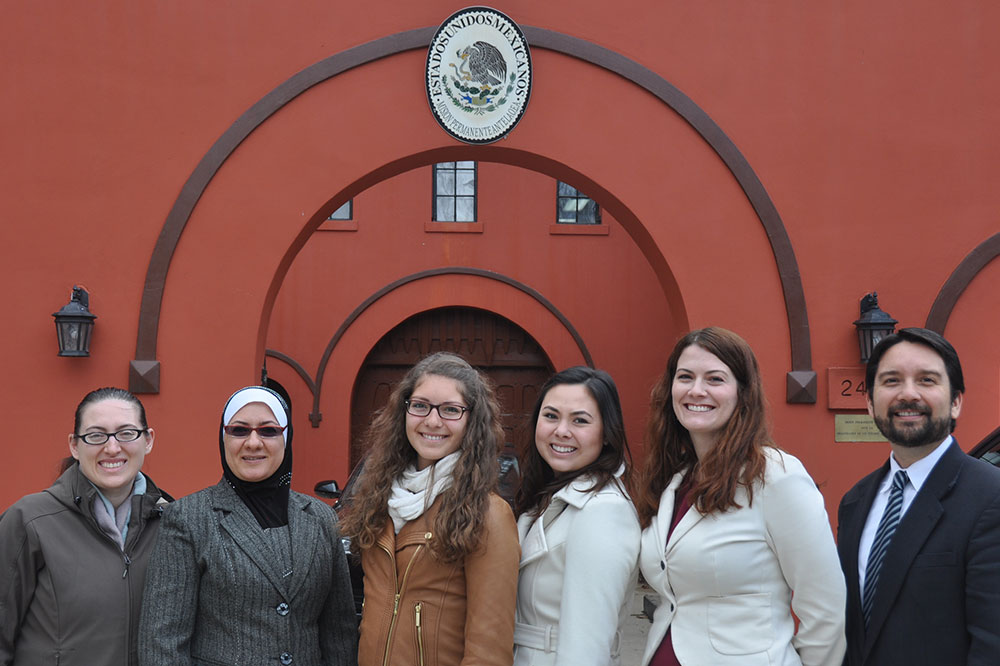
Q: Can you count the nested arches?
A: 4